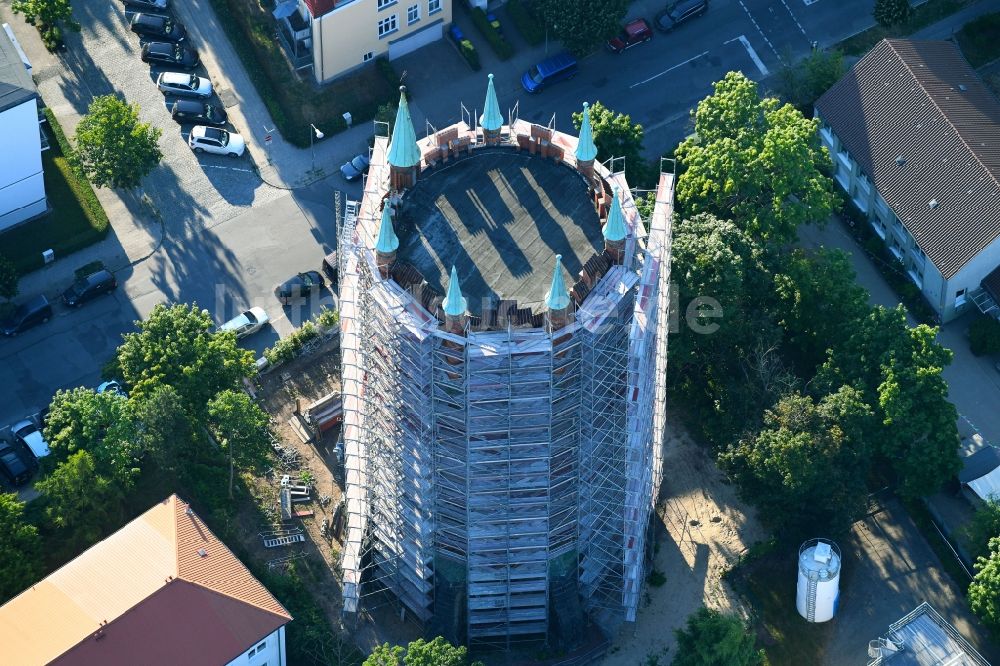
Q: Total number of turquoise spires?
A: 7